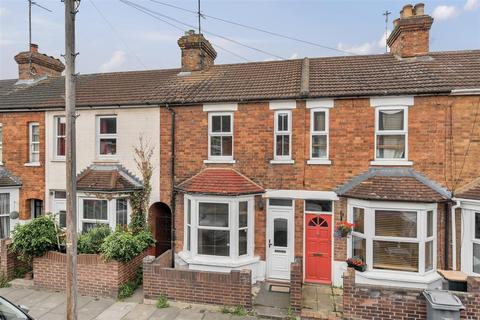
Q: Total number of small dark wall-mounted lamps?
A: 1